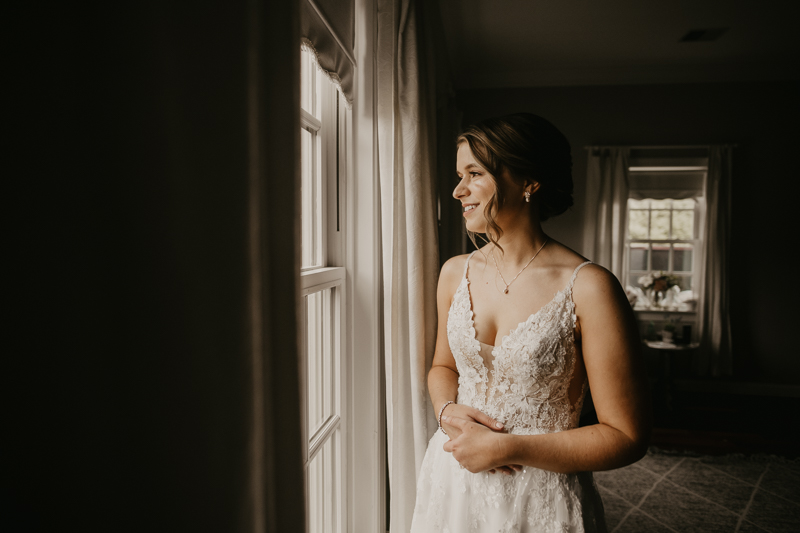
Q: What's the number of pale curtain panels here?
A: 3